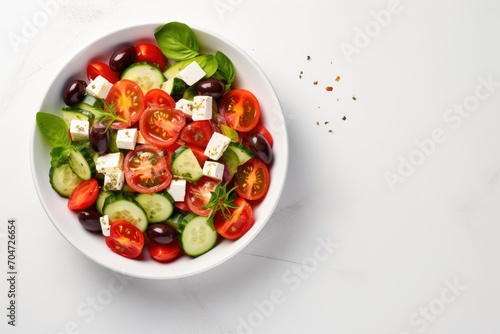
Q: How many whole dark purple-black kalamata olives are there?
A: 7